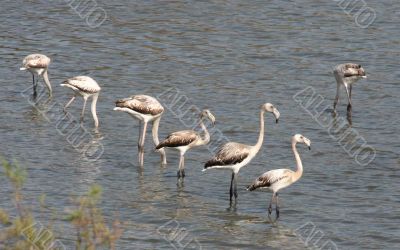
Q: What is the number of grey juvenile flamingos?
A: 7